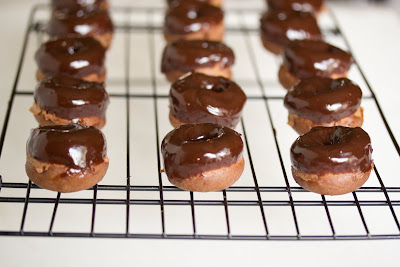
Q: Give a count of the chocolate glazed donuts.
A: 15